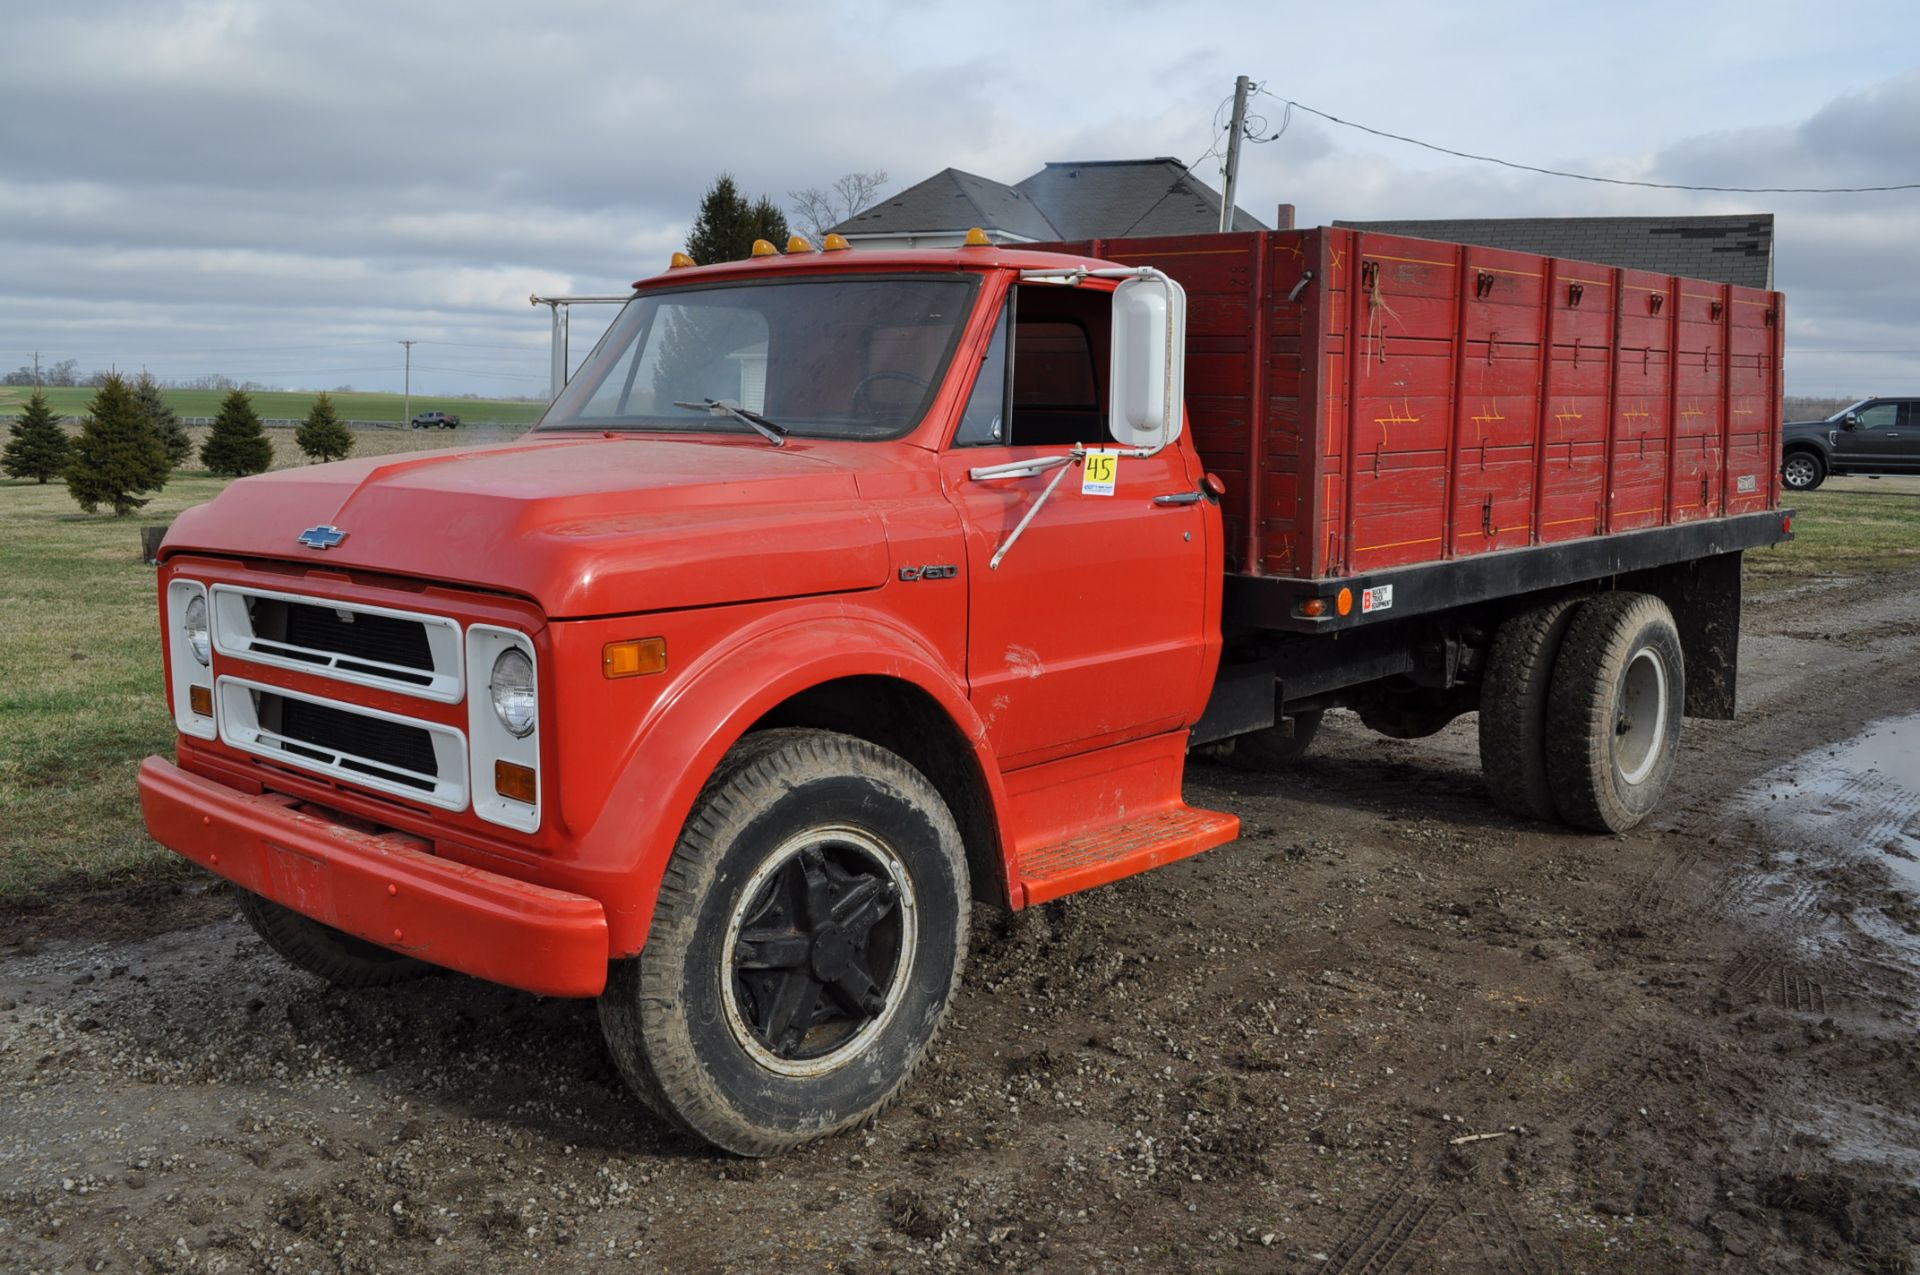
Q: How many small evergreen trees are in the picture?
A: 5